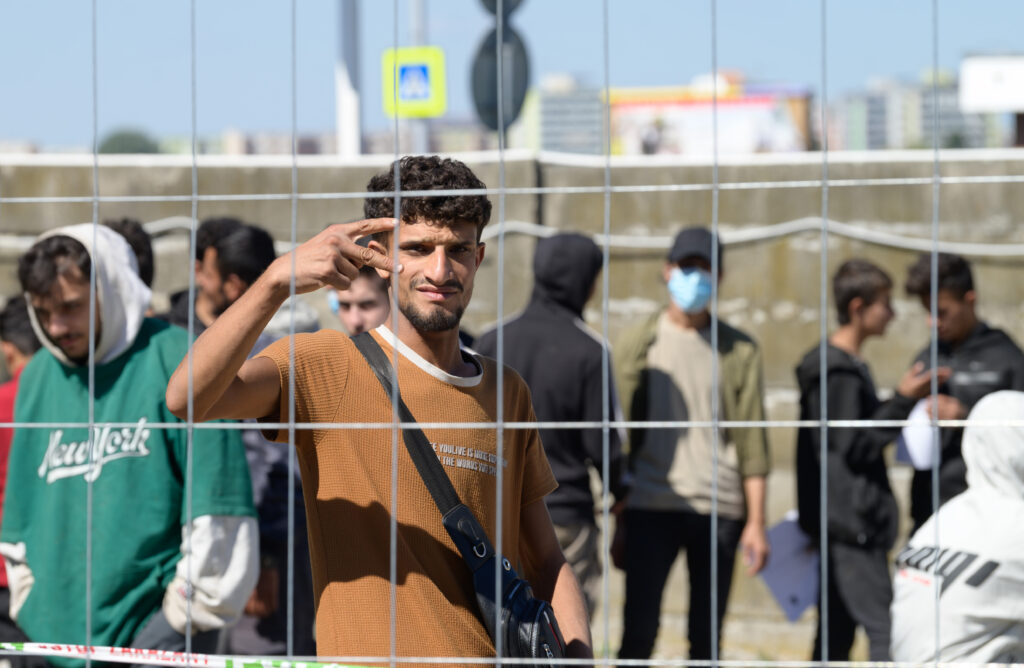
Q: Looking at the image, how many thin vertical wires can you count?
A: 9